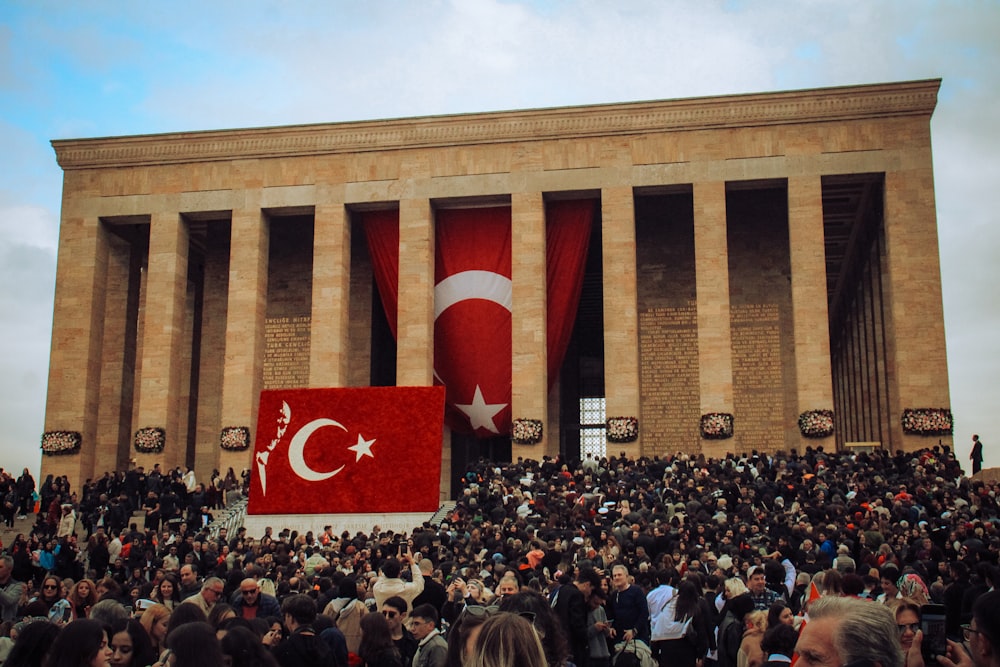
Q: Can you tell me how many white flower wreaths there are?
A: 8